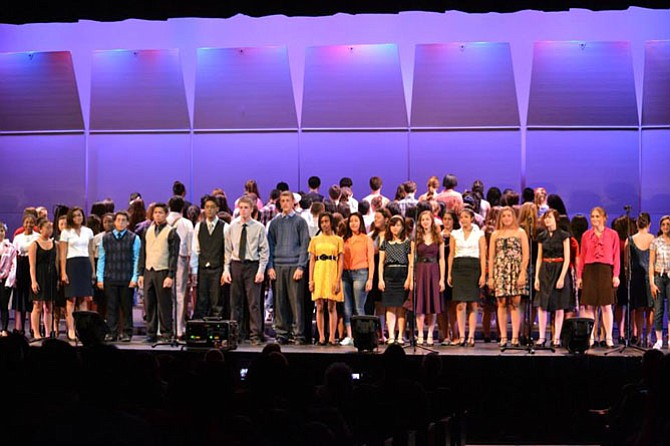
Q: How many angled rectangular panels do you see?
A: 7